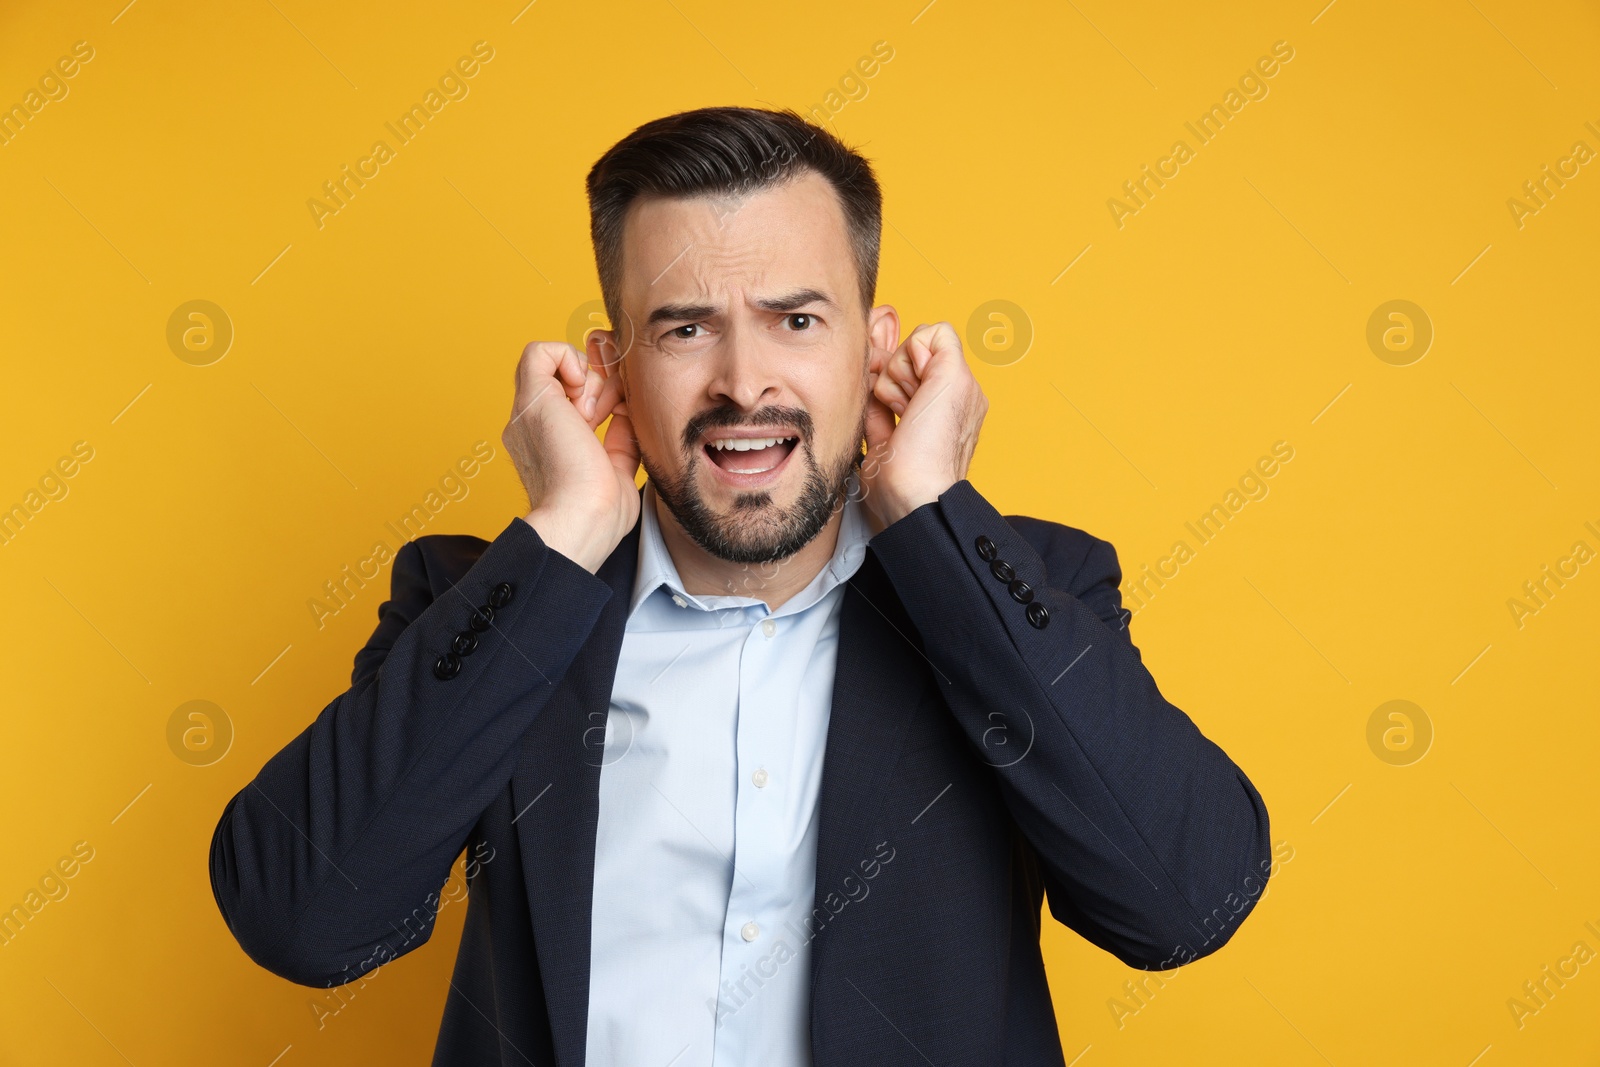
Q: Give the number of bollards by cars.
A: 0